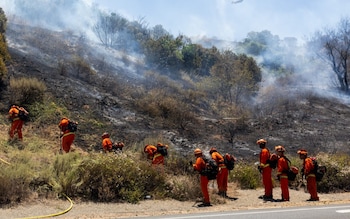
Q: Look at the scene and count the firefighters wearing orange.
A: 9